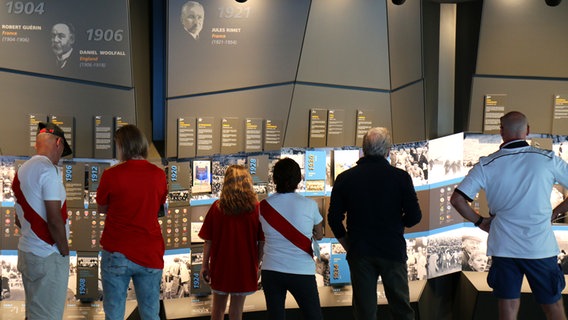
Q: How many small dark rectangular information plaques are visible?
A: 14